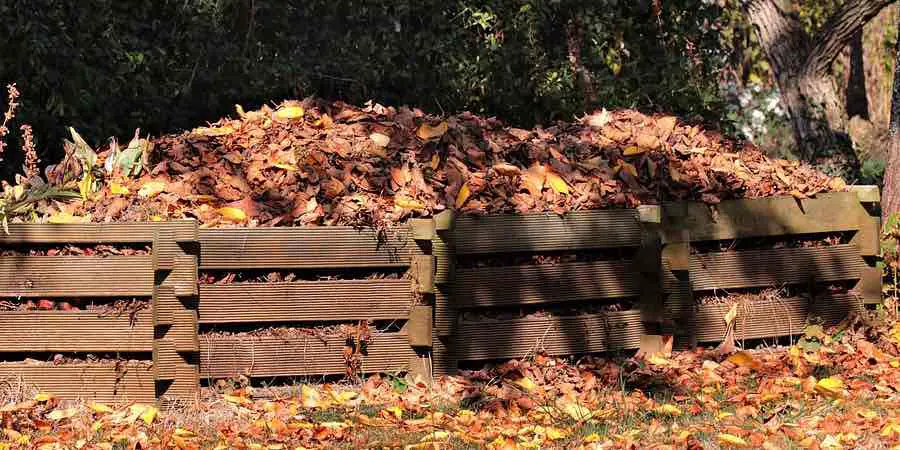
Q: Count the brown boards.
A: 13